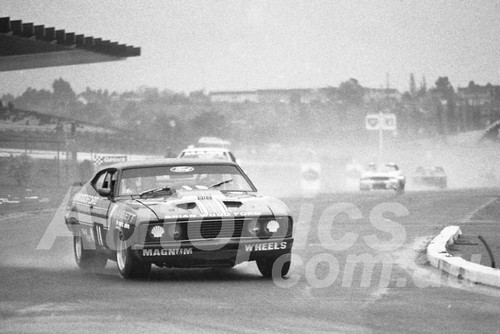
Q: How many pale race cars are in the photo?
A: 2